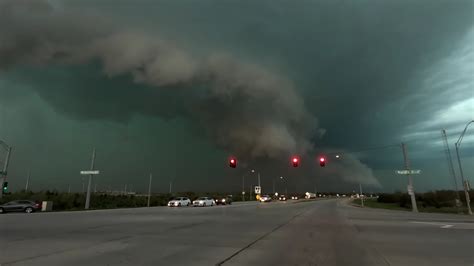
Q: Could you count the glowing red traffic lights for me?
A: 3